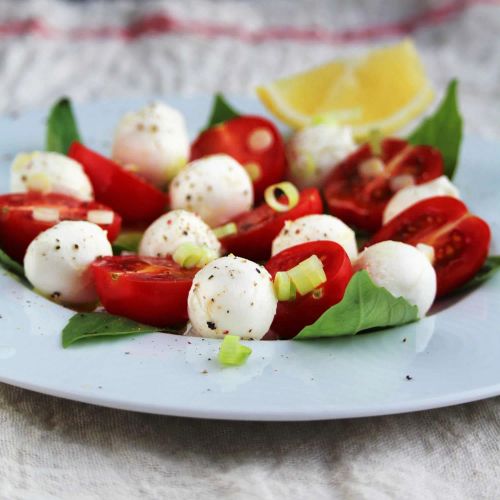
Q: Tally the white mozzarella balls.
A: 10